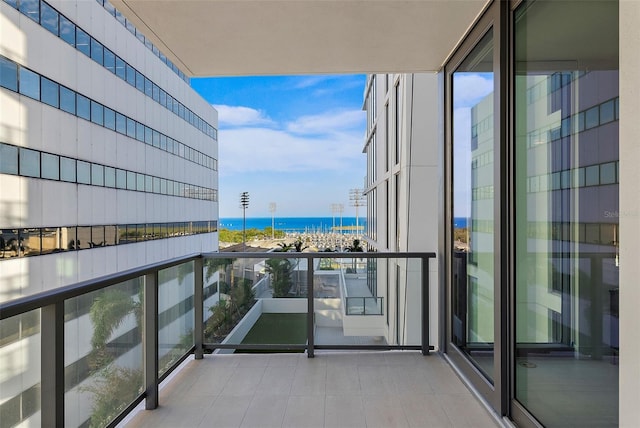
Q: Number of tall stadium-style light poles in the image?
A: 5